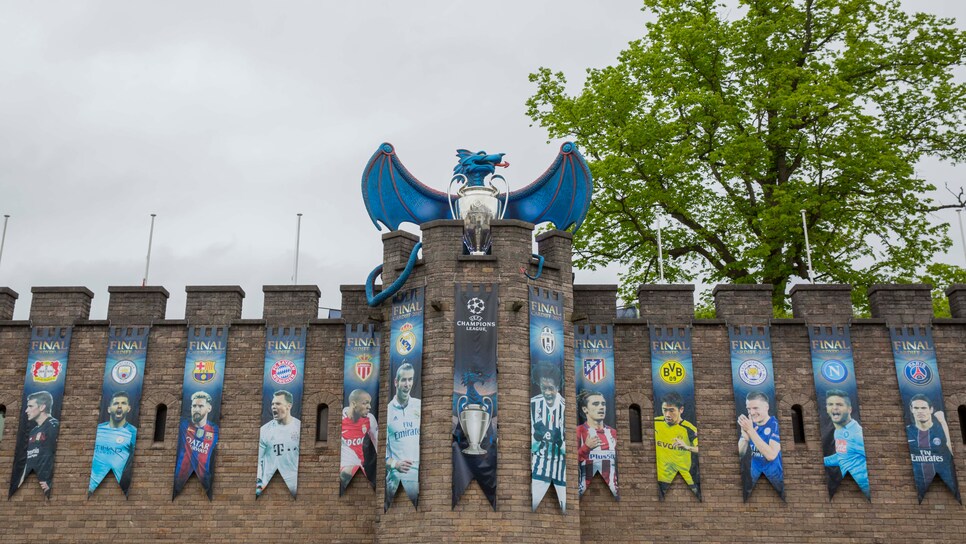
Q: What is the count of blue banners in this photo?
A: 12